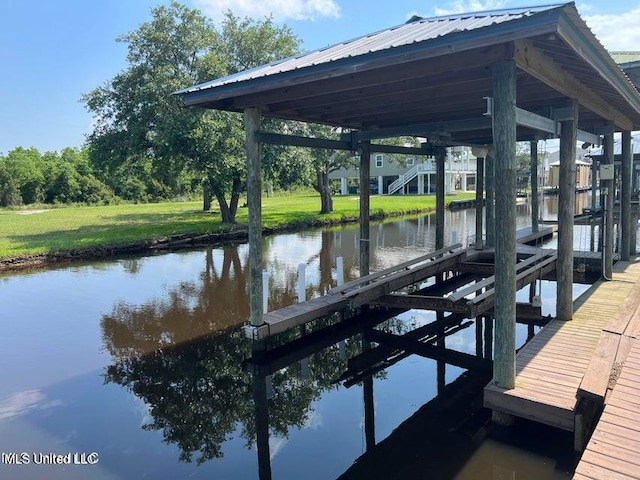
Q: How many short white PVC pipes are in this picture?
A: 3